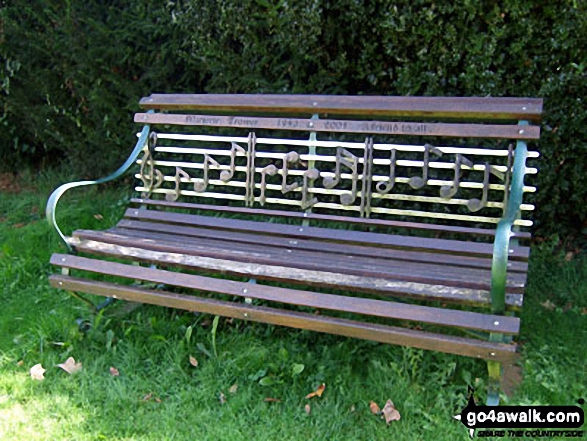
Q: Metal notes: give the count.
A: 12